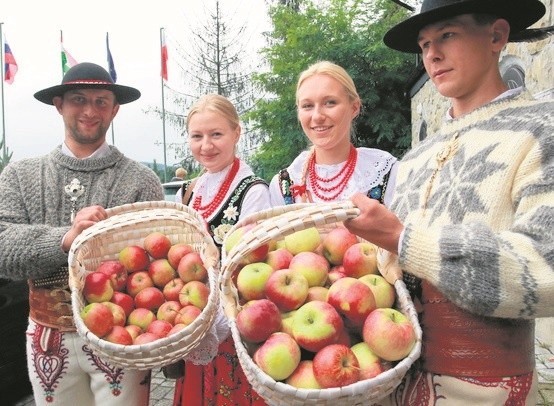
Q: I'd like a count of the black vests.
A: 2